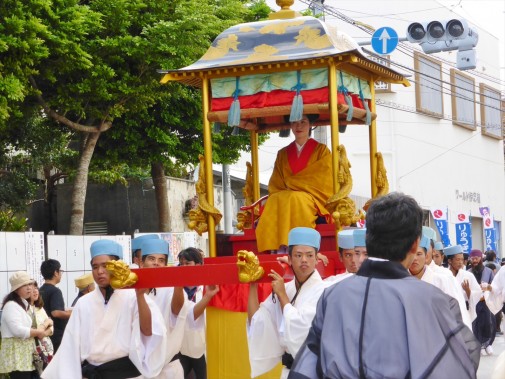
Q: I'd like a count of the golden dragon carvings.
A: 6